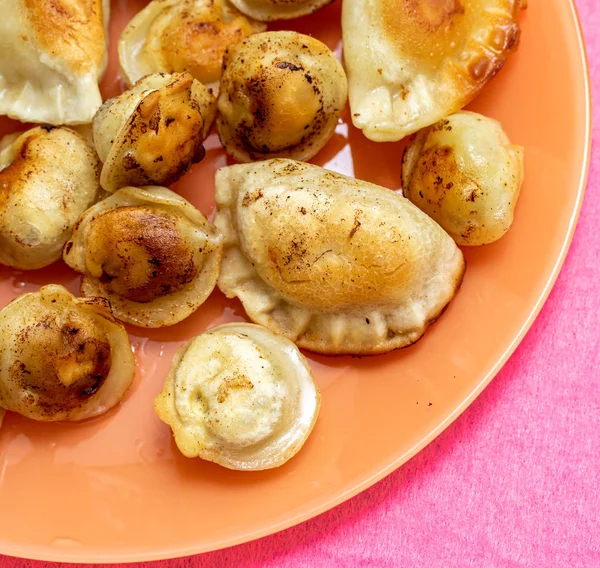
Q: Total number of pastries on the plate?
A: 12